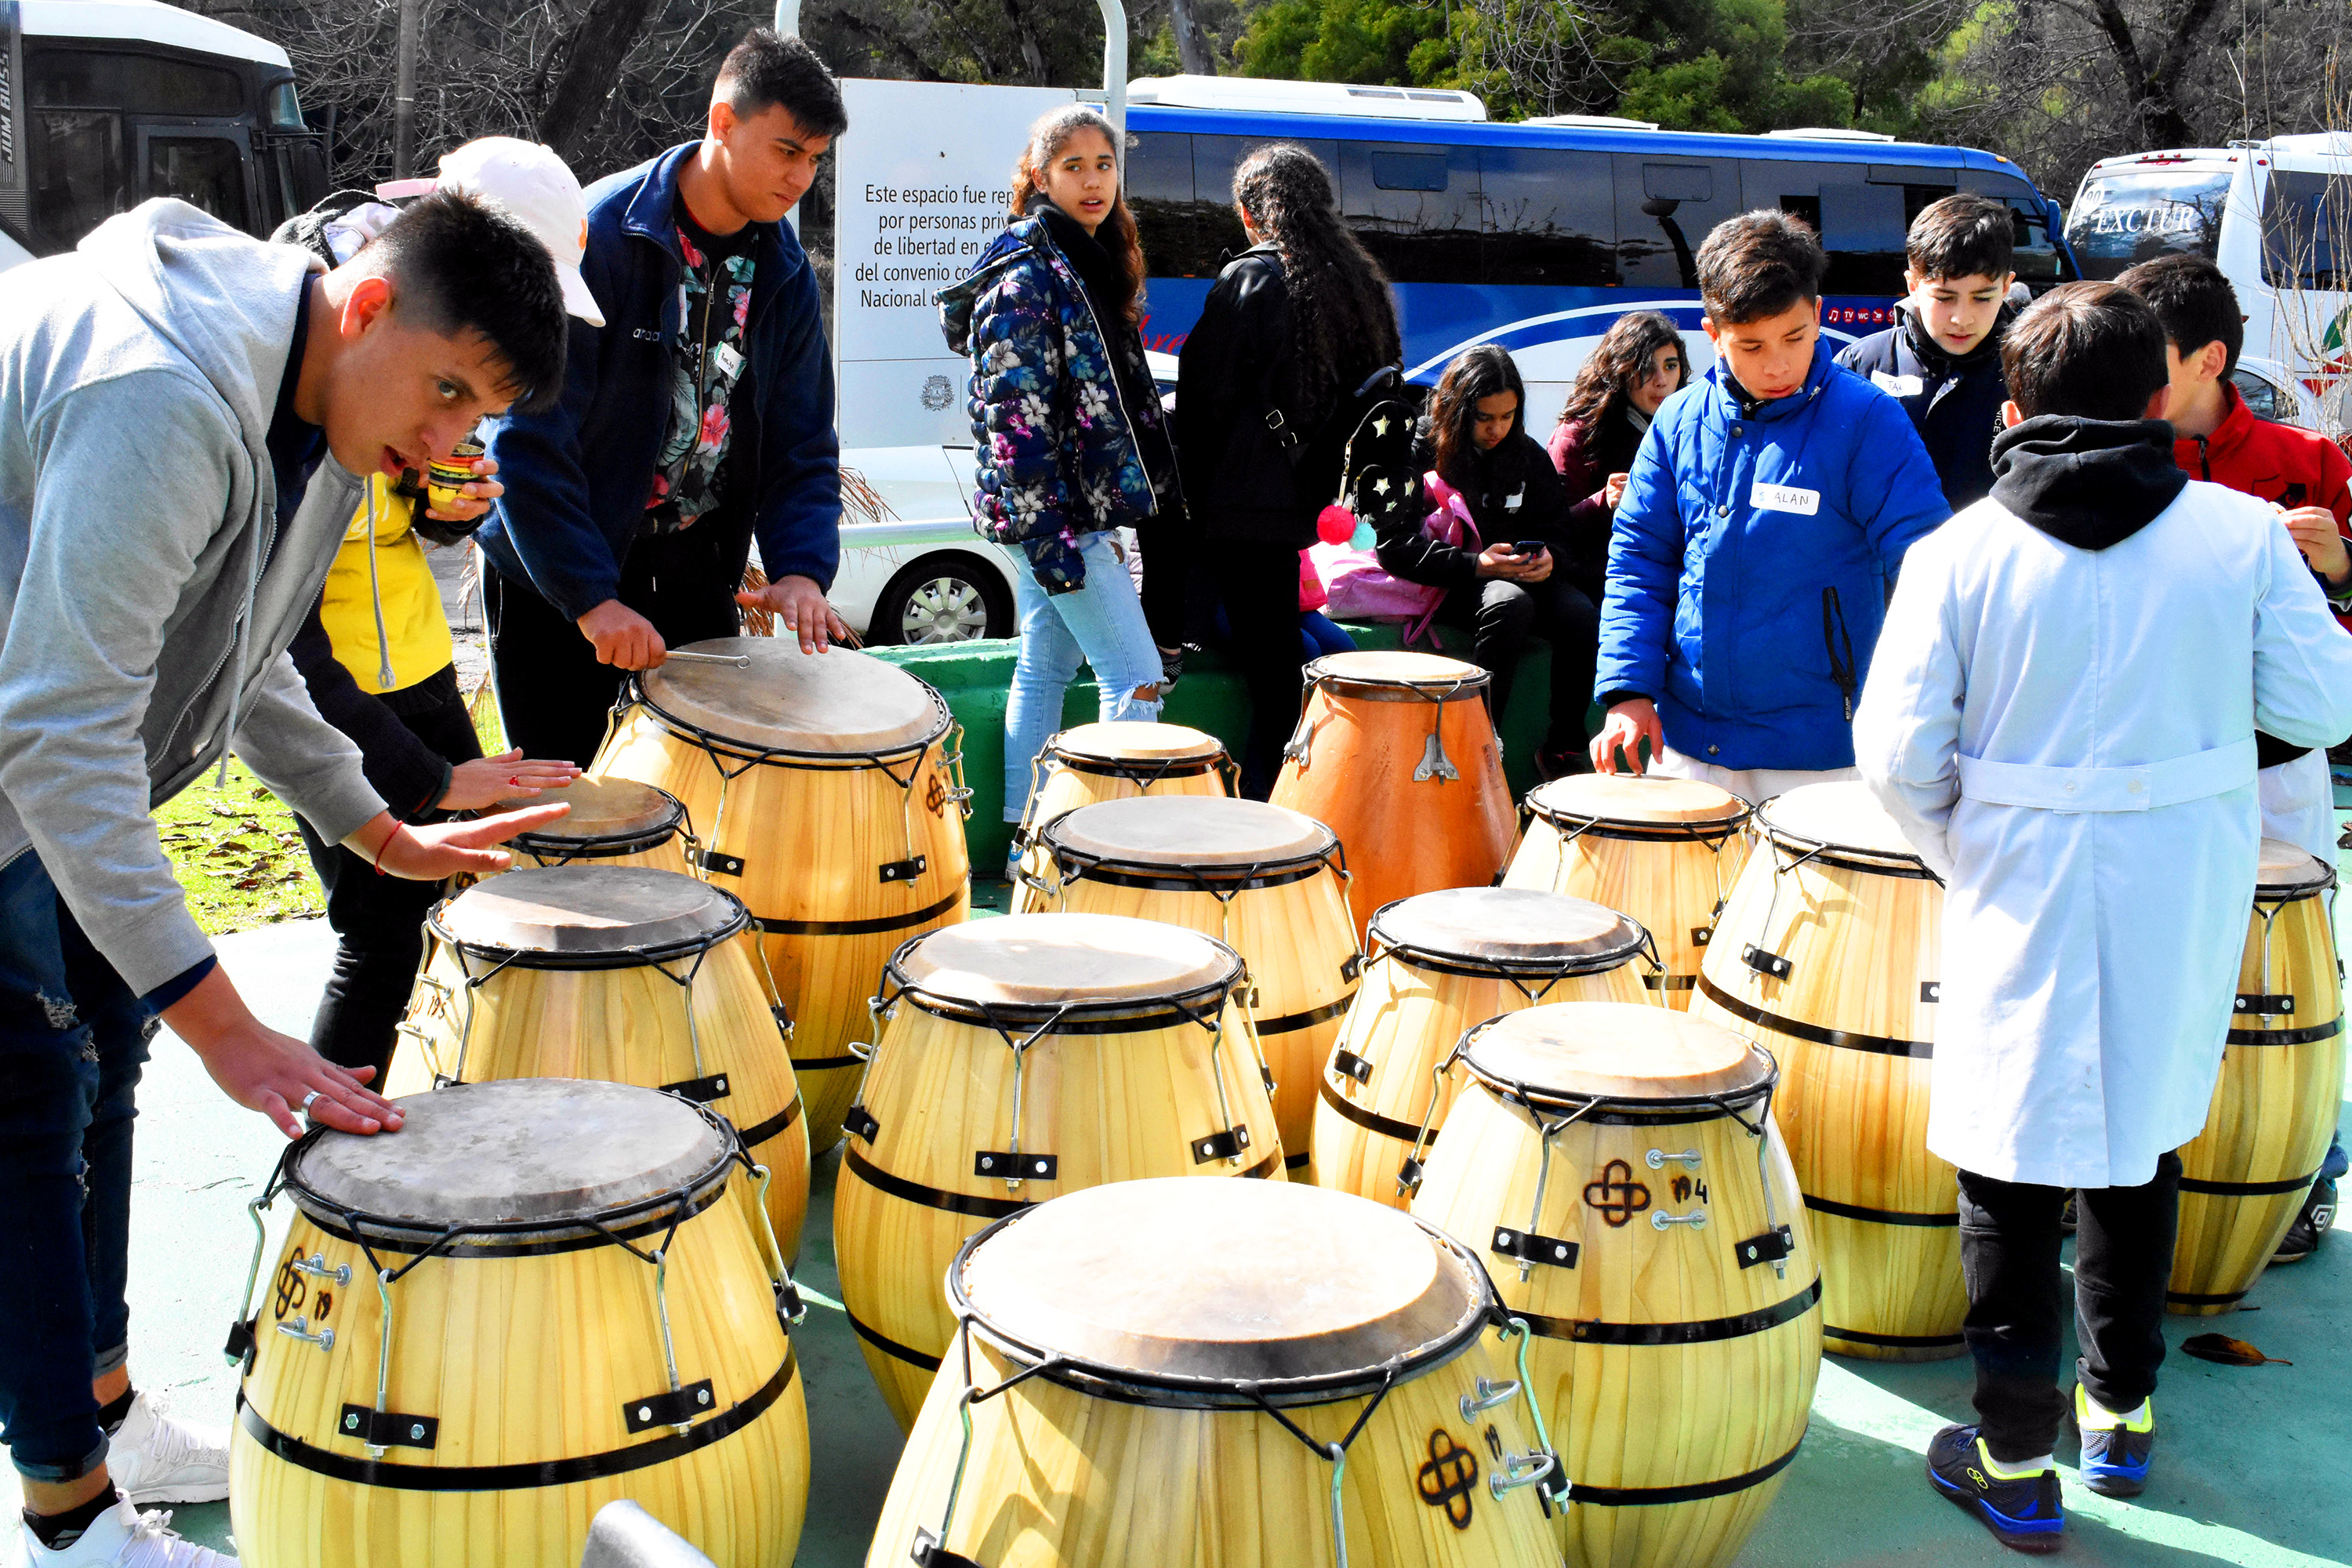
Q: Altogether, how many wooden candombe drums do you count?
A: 14